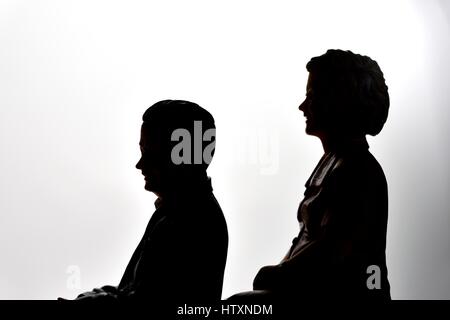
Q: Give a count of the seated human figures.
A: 2